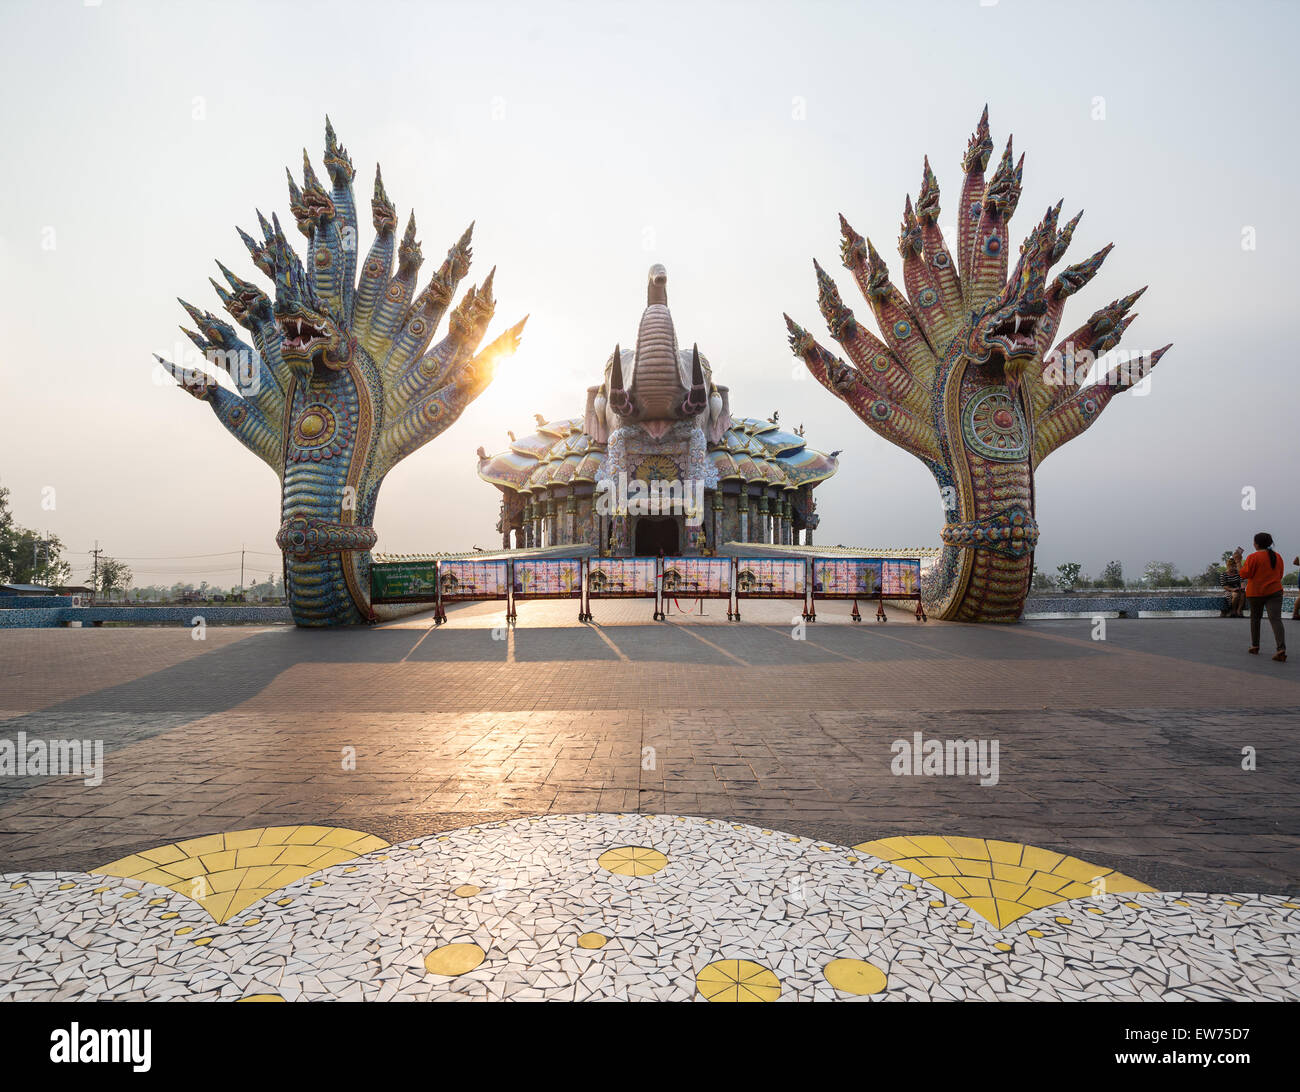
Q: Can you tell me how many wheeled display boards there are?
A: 8